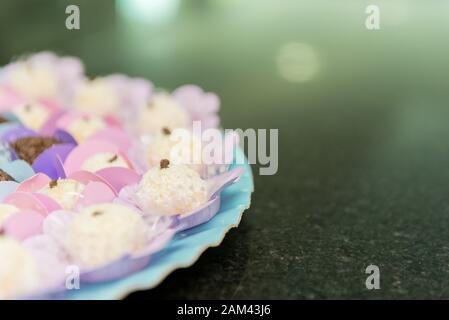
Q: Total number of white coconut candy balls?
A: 12